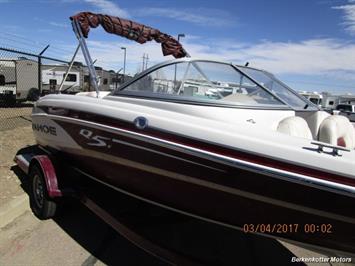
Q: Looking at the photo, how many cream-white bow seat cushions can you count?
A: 2